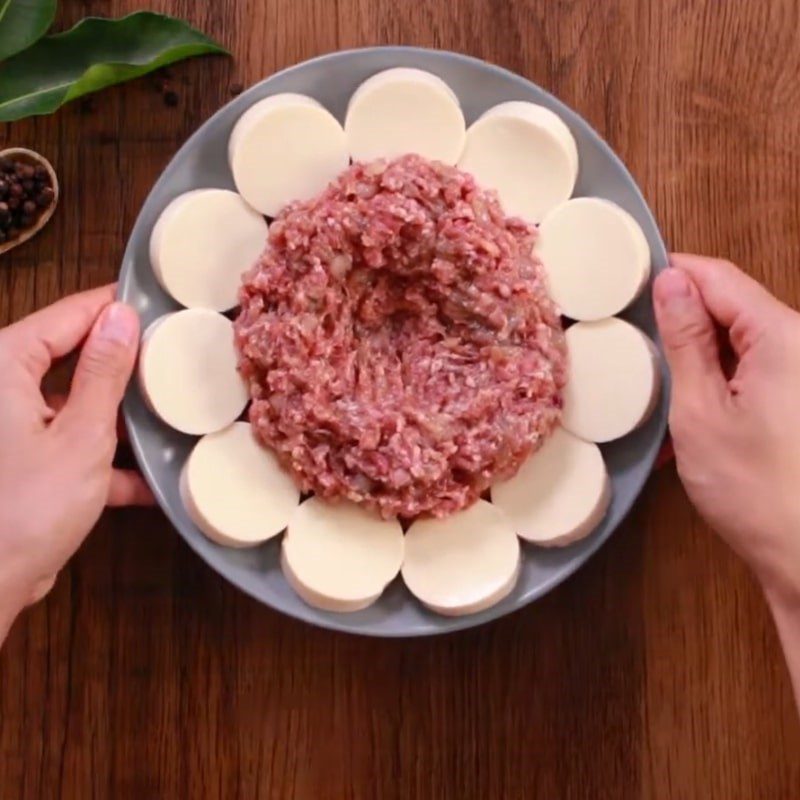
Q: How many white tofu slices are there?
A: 11